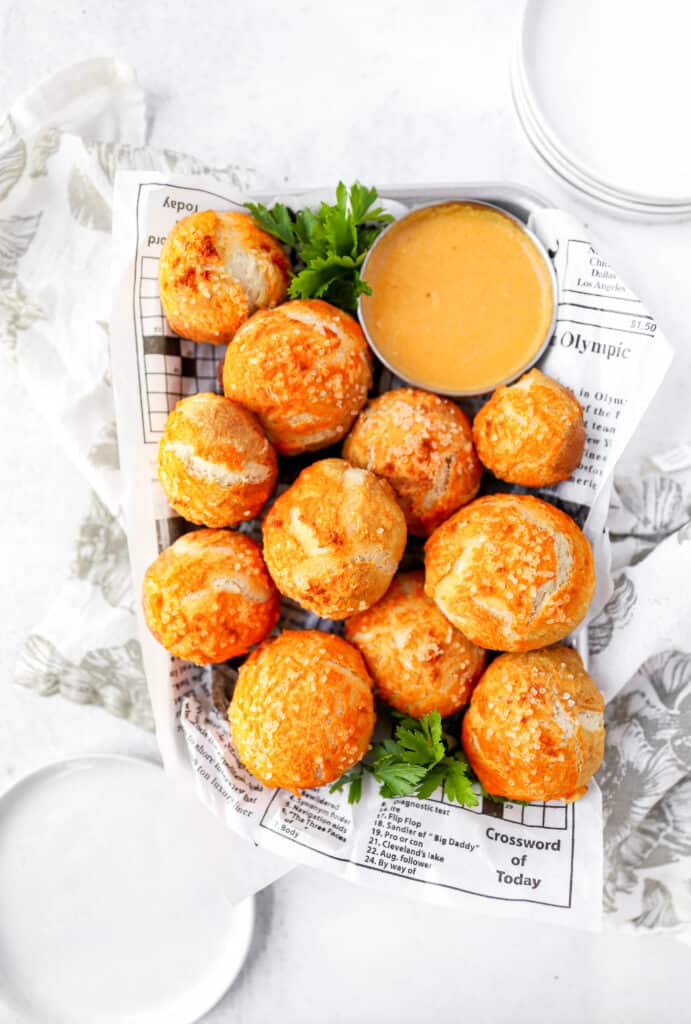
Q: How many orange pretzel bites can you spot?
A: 11